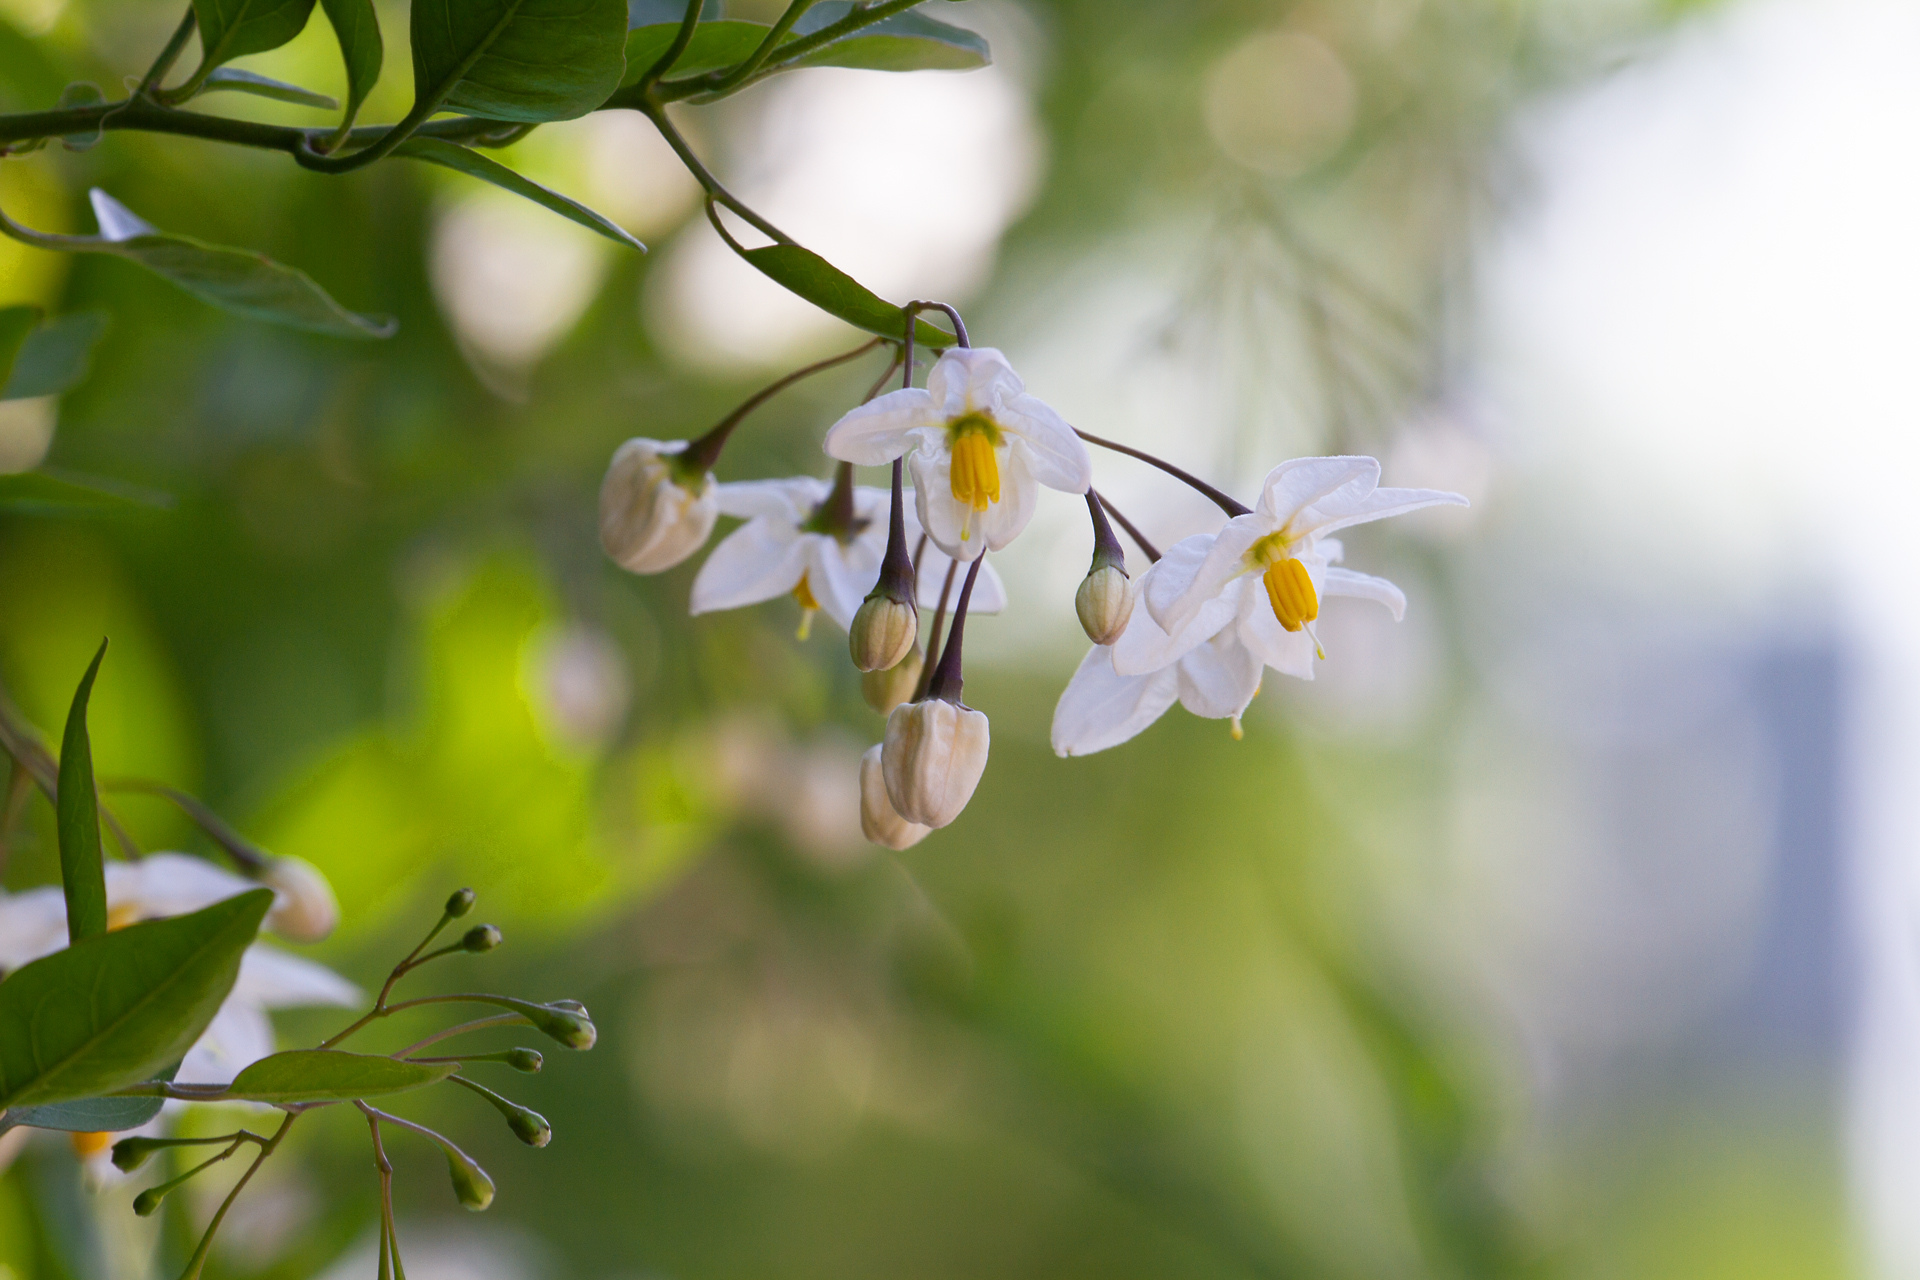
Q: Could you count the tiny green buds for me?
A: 9